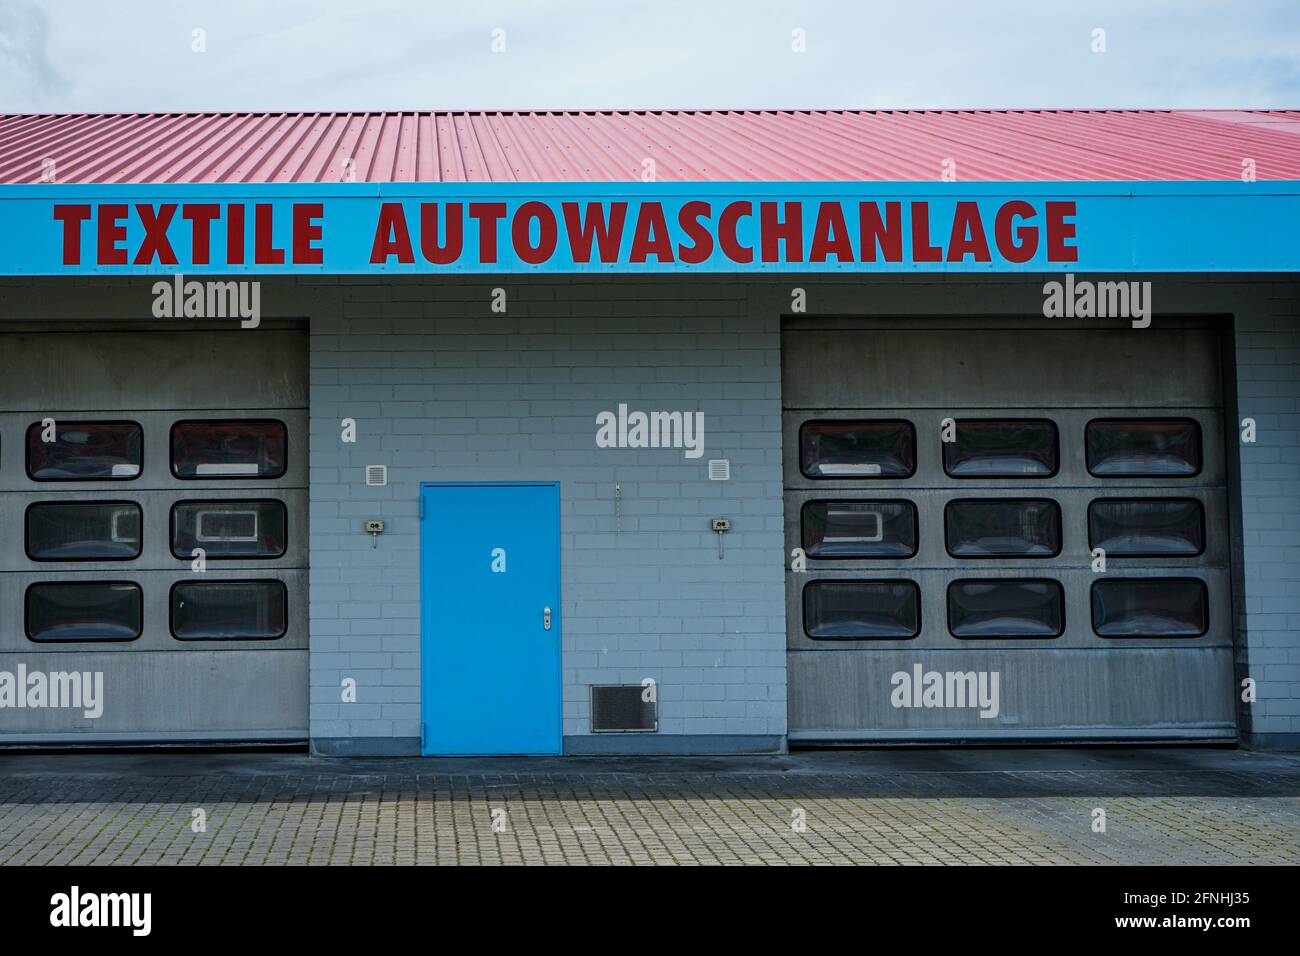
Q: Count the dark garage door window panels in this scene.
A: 15